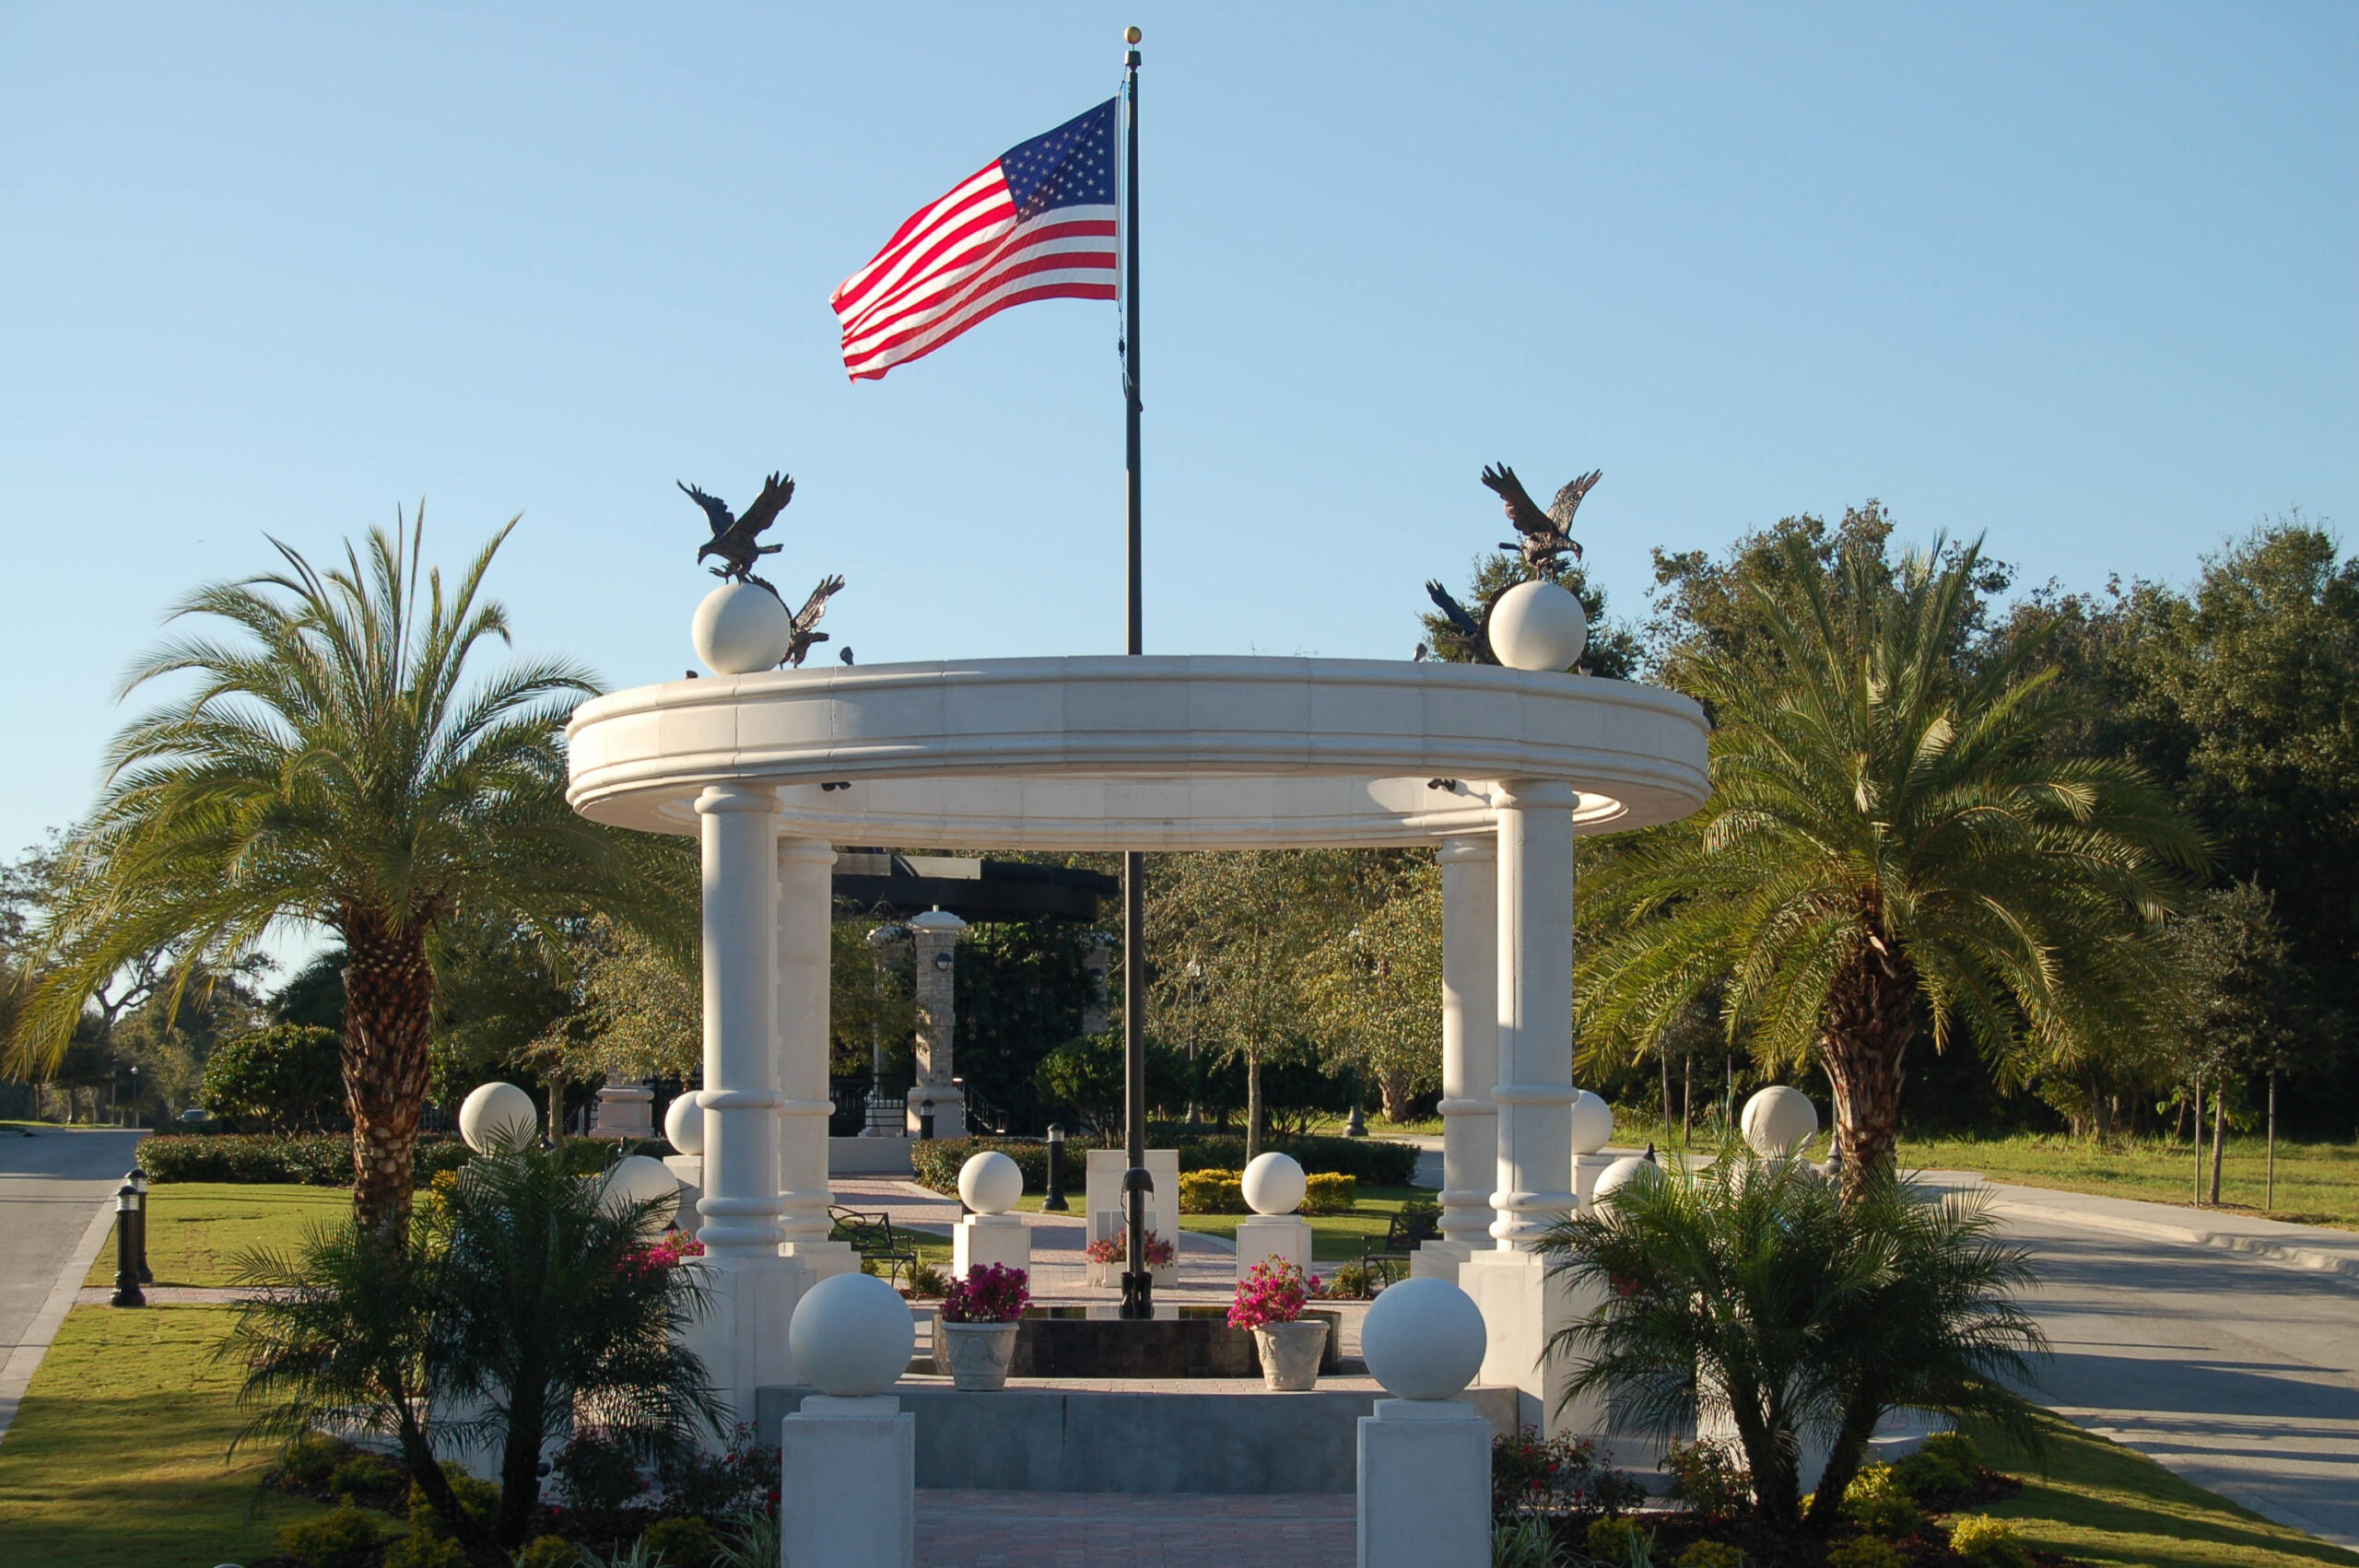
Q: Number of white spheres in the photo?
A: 12